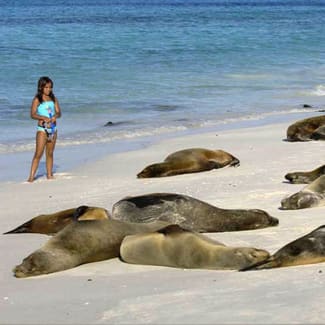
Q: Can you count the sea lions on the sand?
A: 9